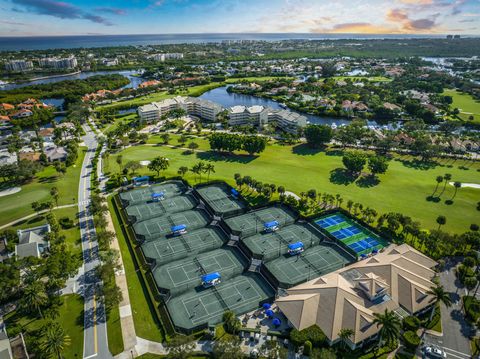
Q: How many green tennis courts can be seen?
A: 10